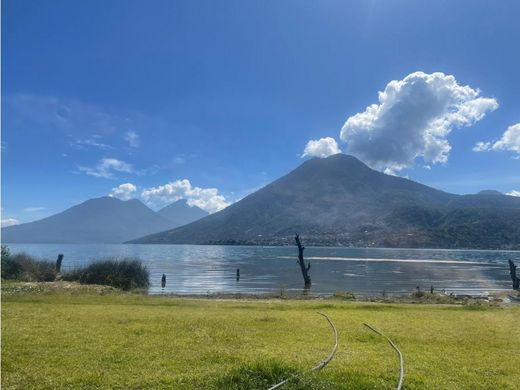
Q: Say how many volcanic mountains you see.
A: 3